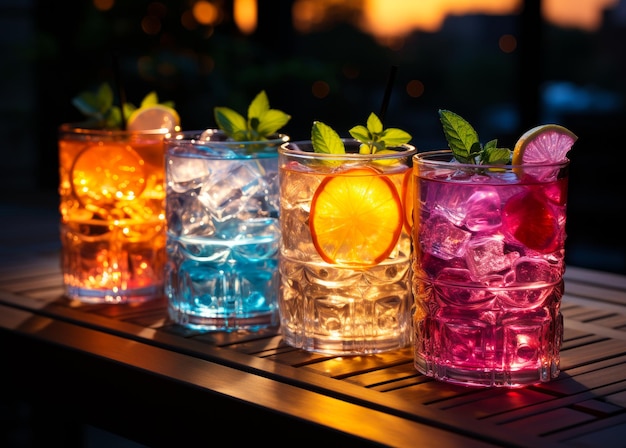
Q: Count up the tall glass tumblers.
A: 4